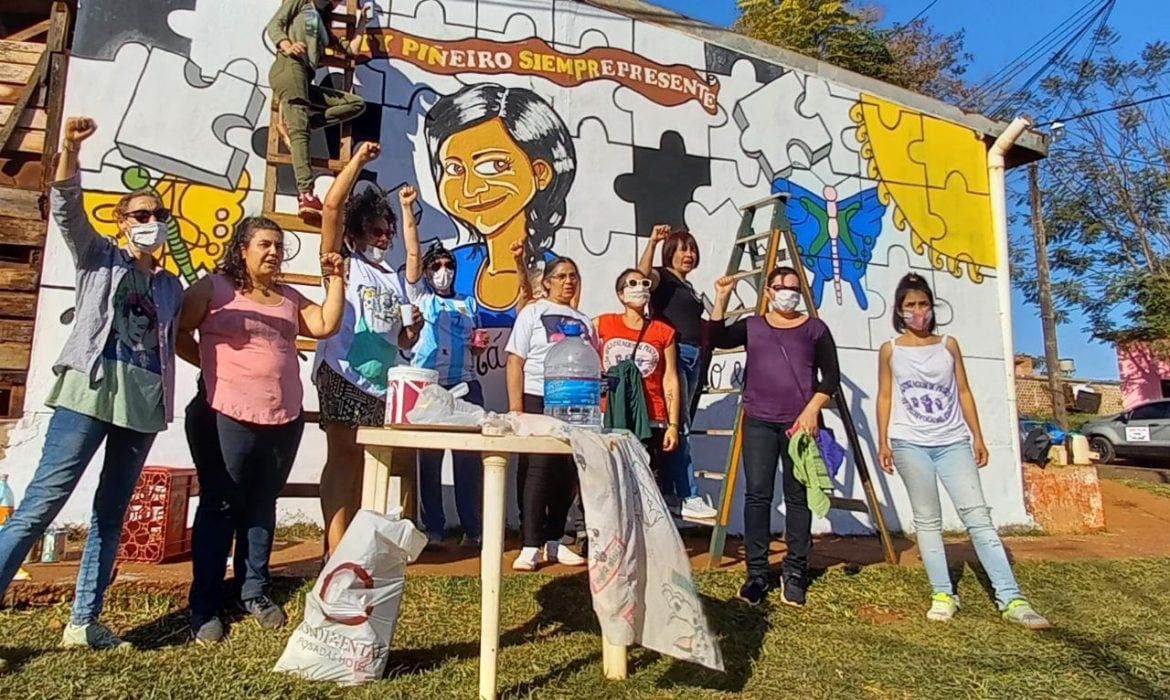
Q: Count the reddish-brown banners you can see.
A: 1